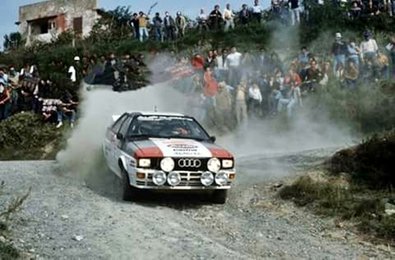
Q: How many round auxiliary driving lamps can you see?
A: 6